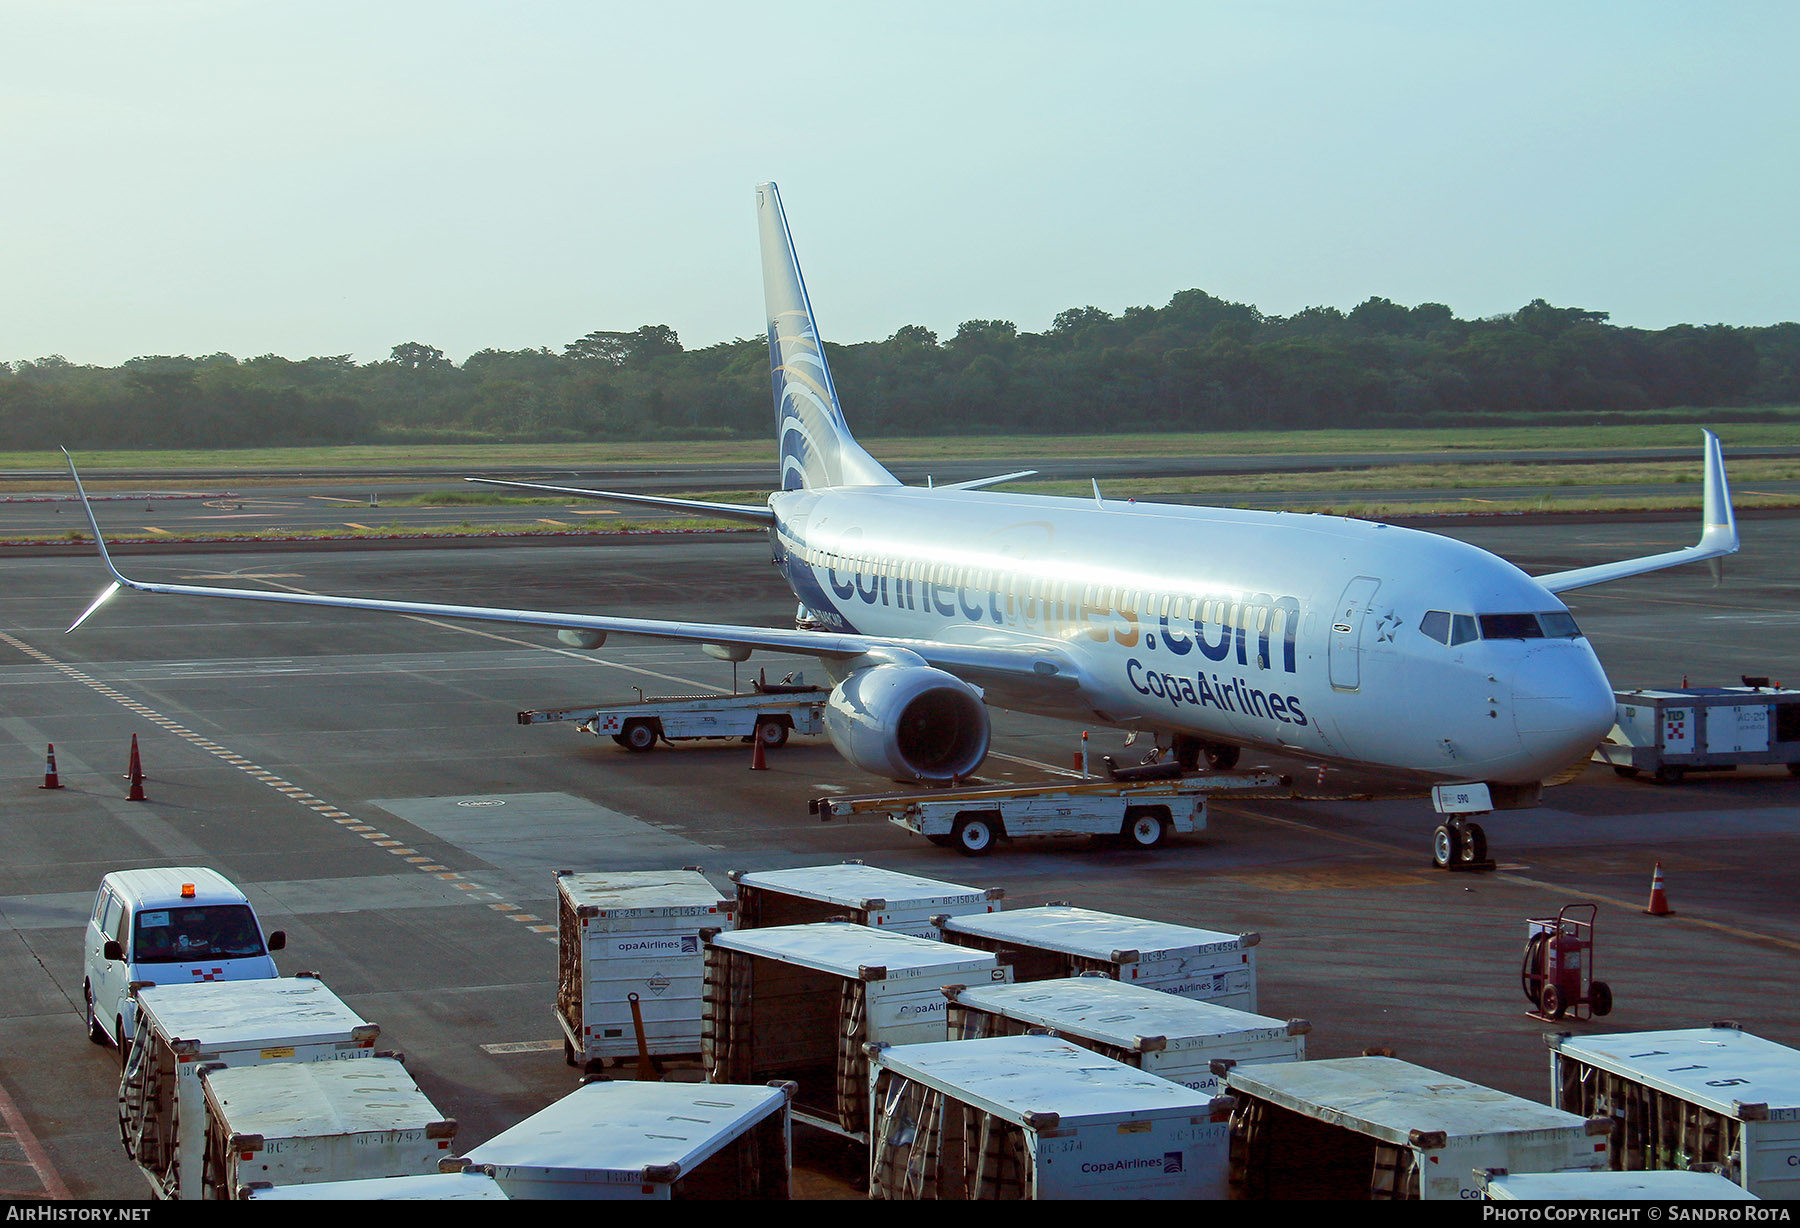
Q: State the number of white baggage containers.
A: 13